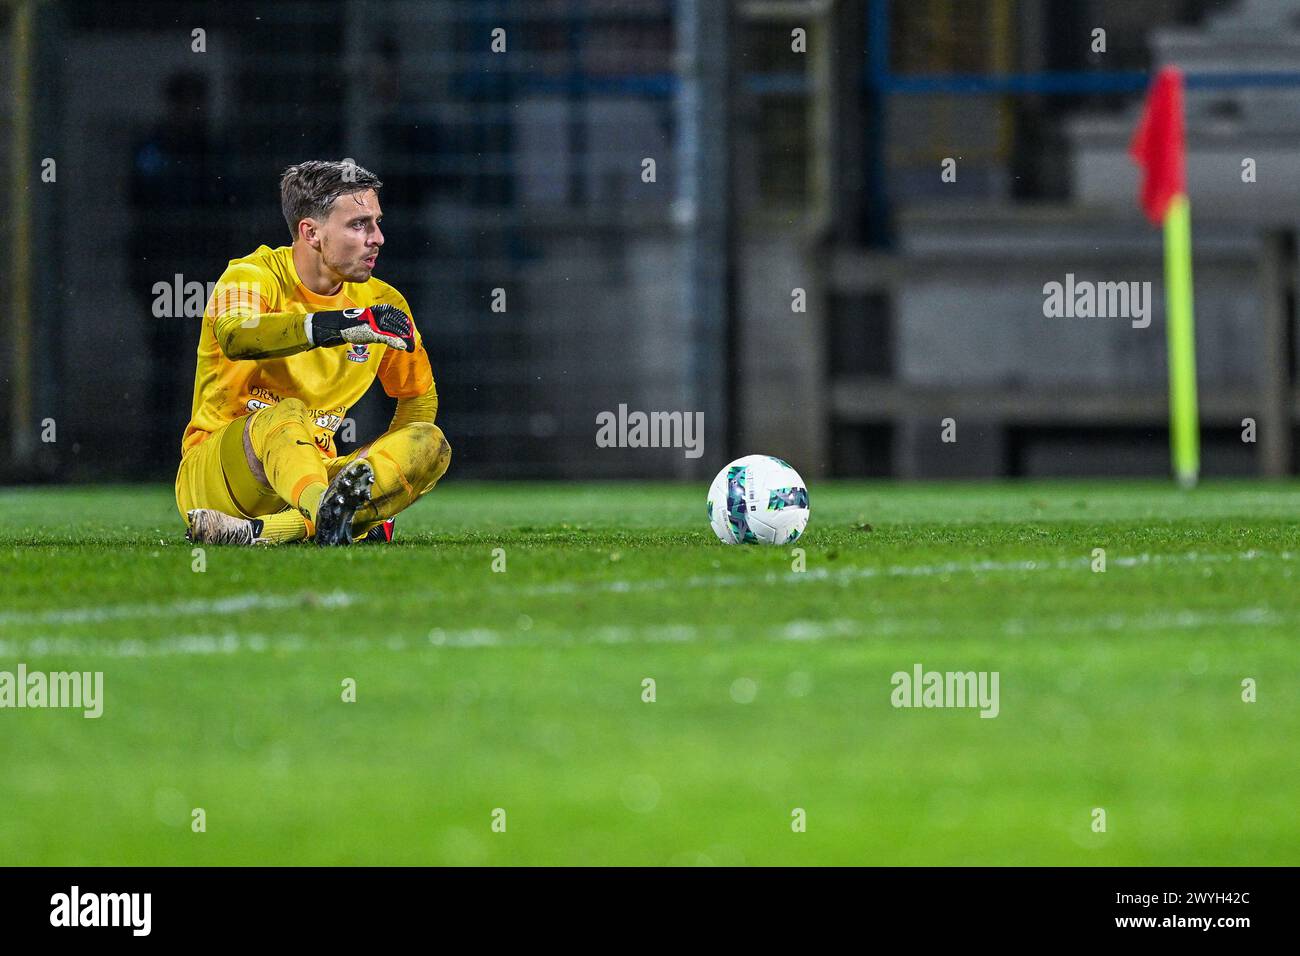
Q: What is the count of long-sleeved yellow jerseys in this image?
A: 1